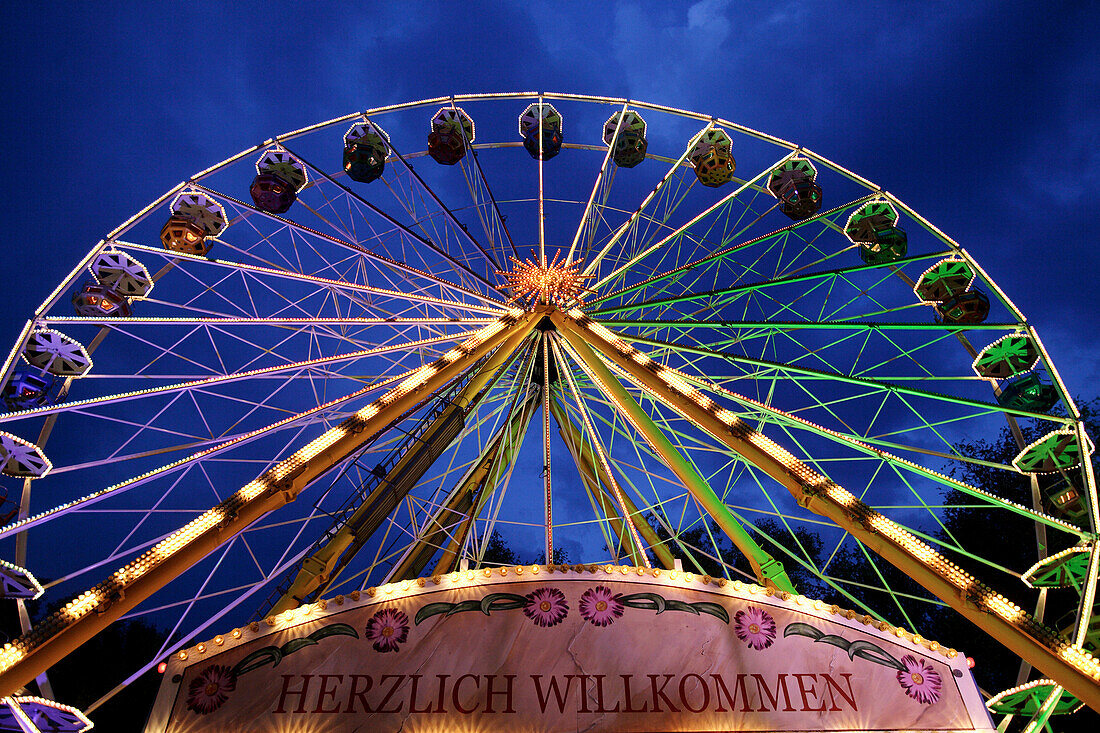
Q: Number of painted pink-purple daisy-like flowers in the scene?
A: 6